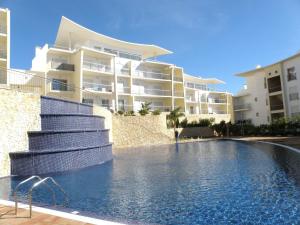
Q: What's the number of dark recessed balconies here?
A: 3